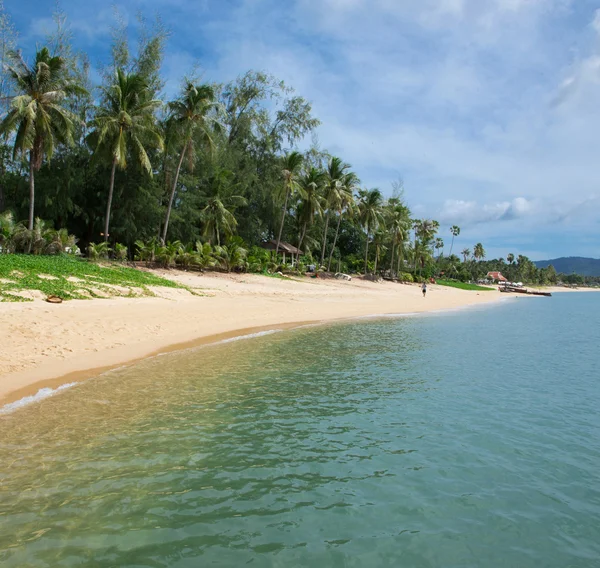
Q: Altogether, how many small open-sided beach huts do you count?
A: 1